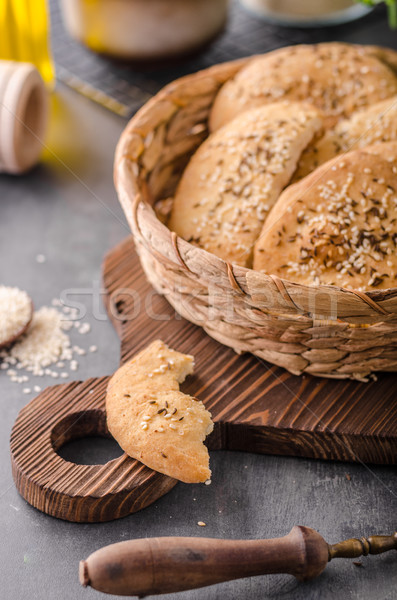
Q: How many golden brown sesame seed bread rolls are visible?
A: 5